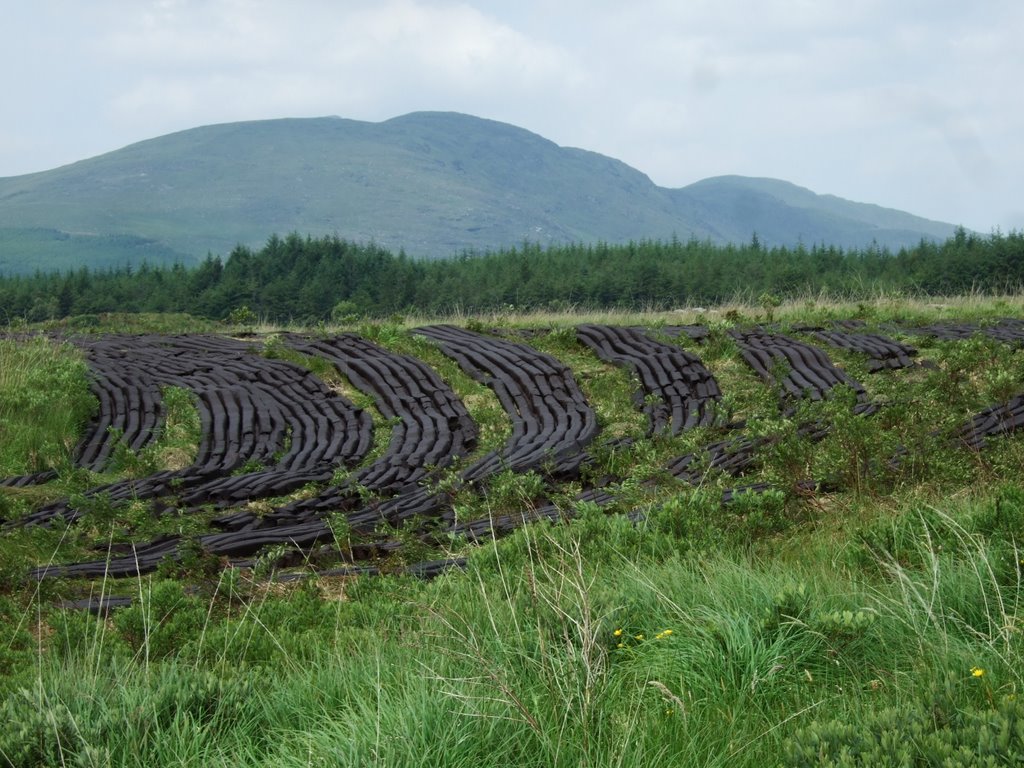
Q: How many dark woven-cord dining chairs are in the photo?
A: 0